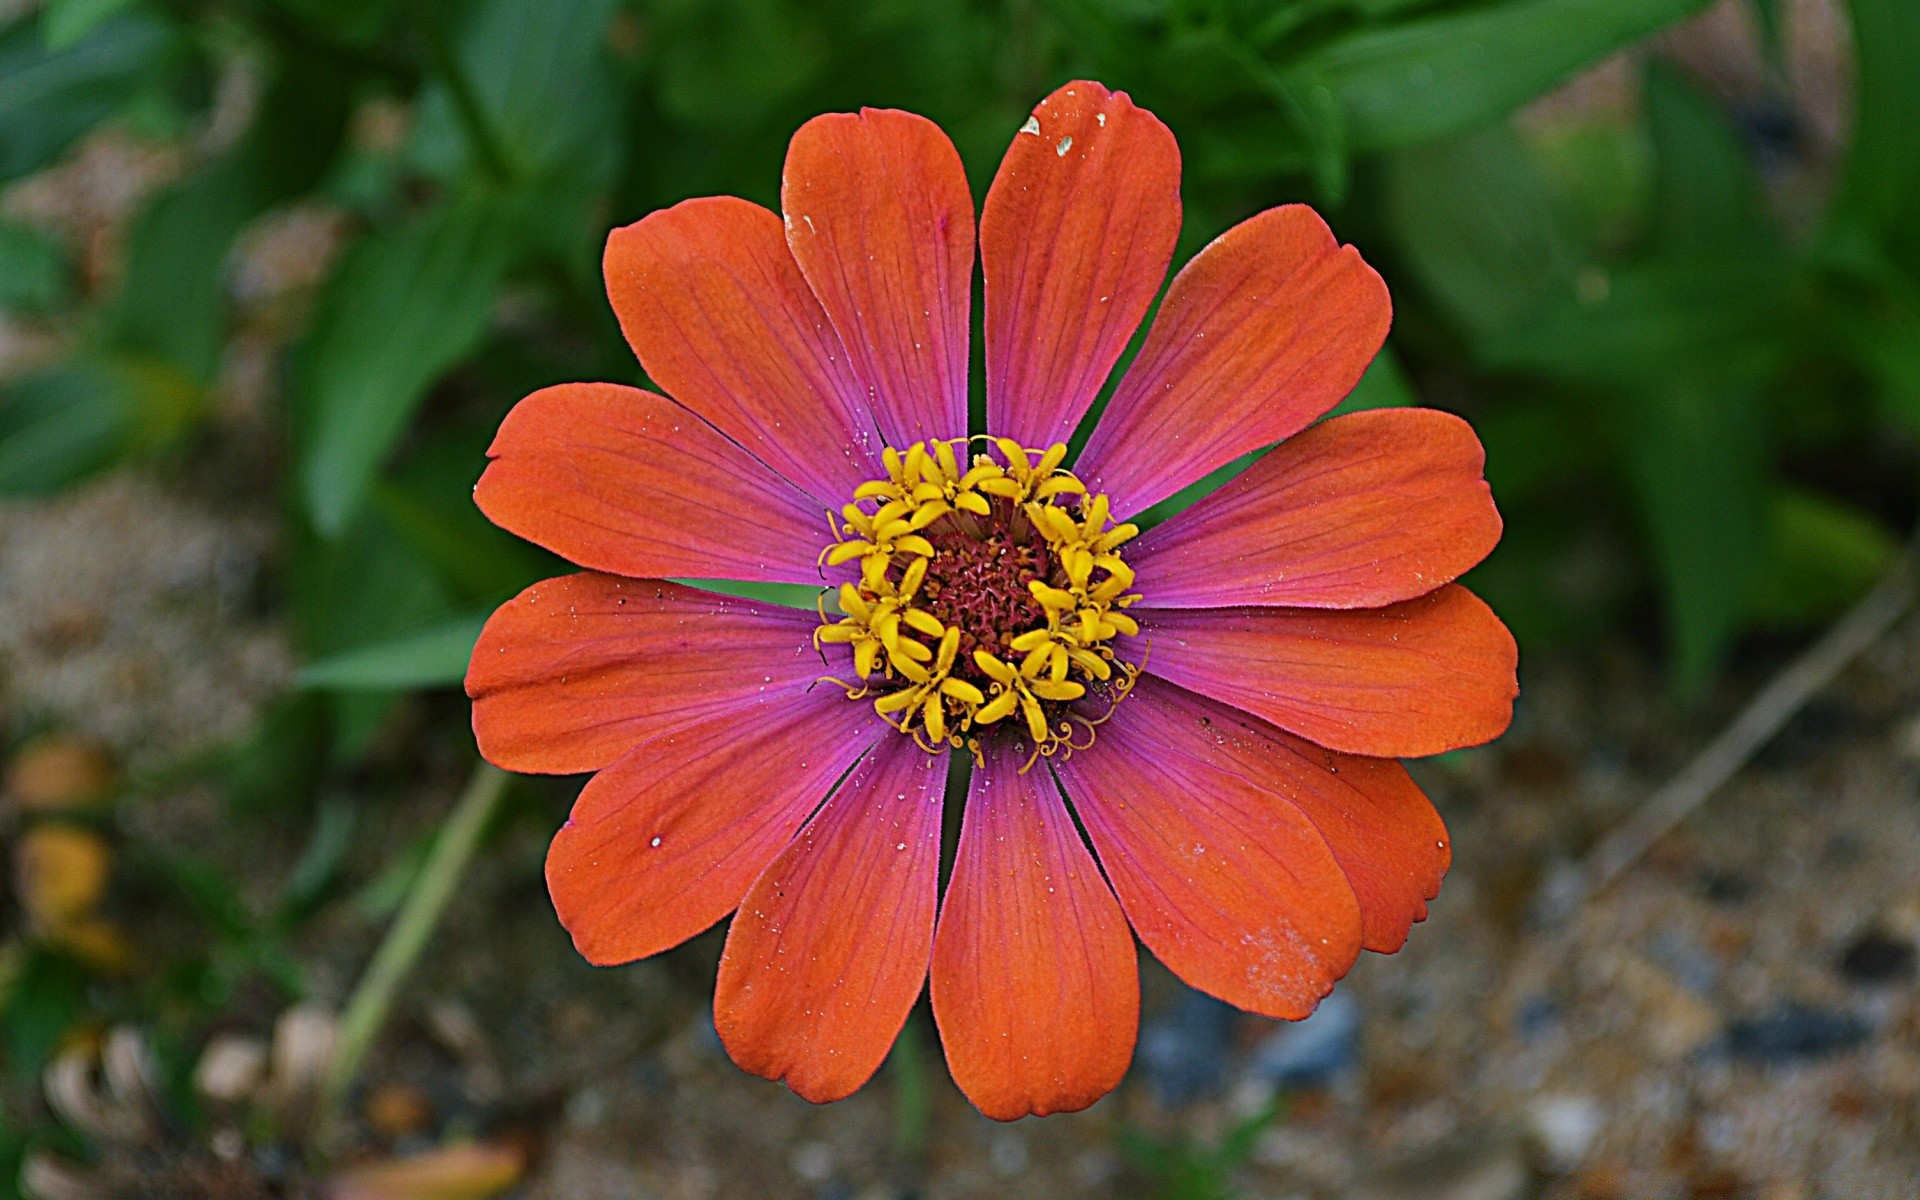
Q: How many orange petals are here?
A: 13